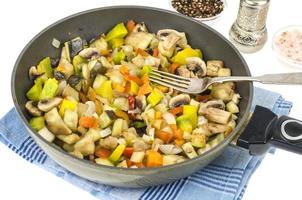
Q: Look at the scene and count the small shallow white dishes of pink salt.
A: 1